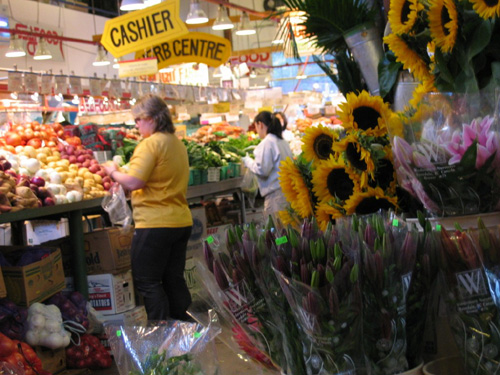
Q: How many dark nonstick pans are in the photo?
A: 0